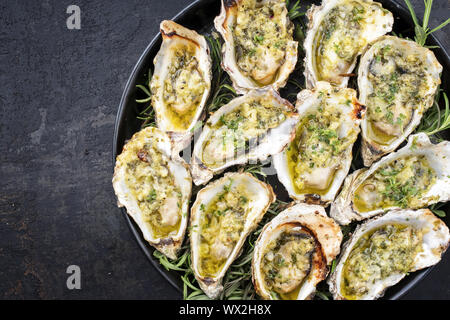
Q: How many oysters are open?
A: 11